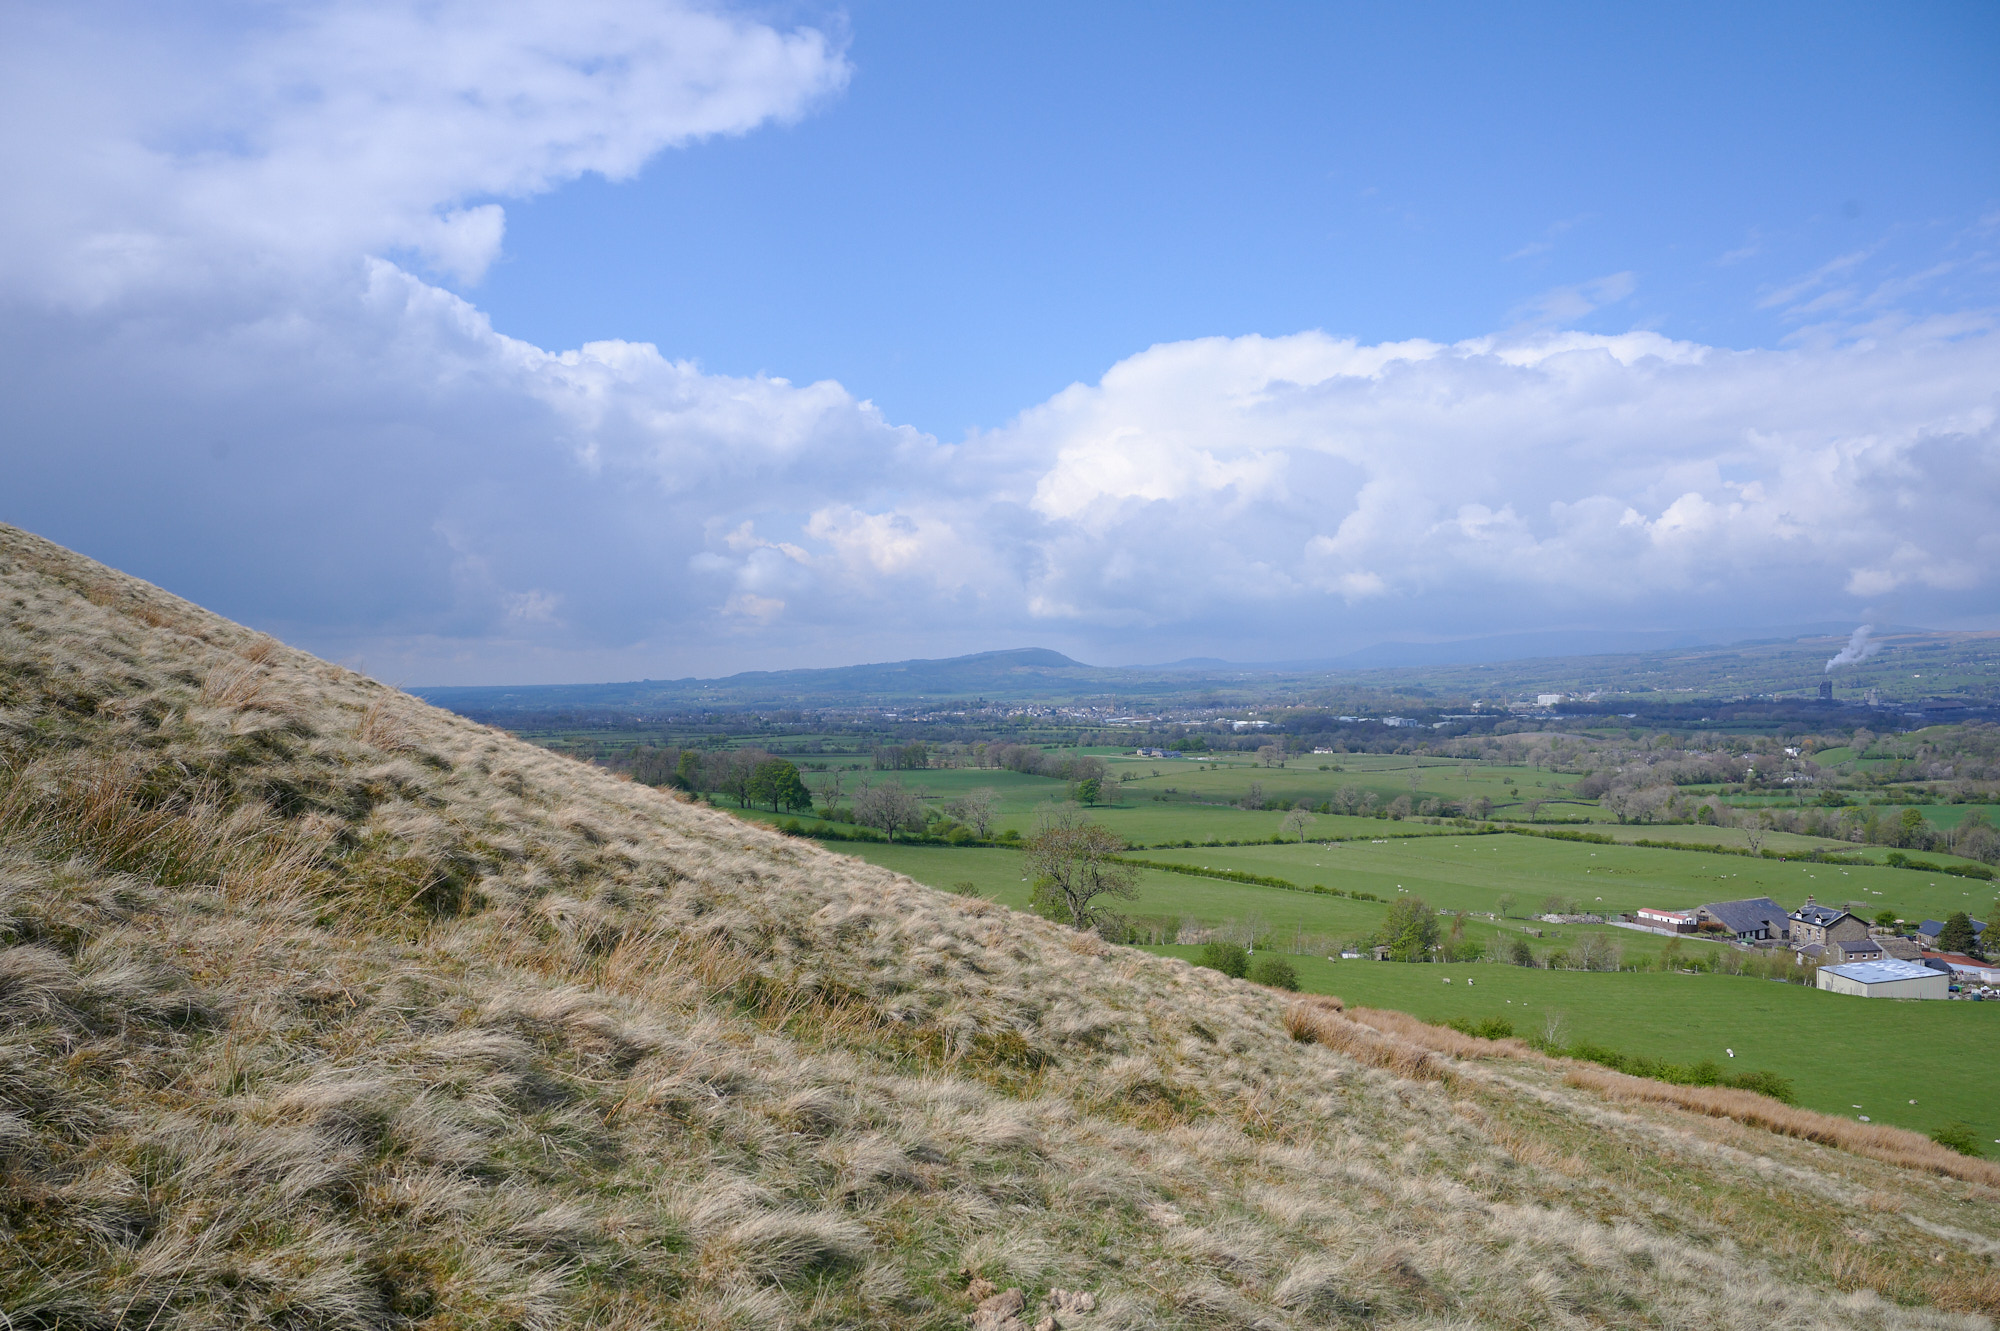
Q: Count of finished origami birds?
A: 0